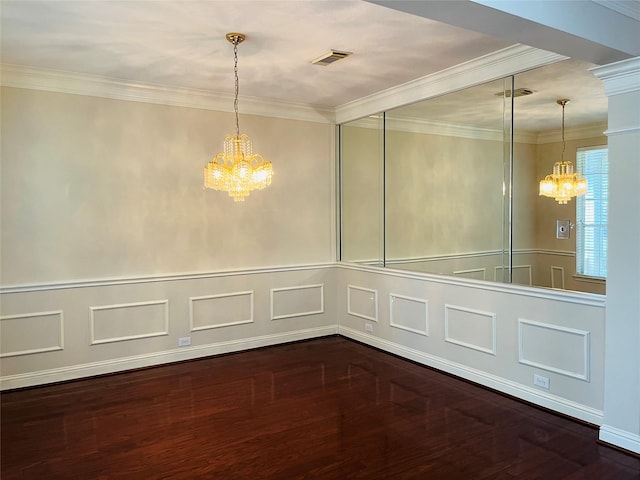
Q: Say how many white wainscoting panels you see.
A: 8